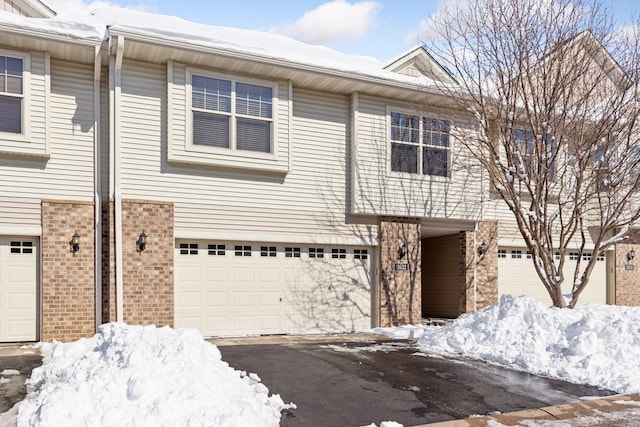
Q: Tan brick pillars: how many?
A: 5